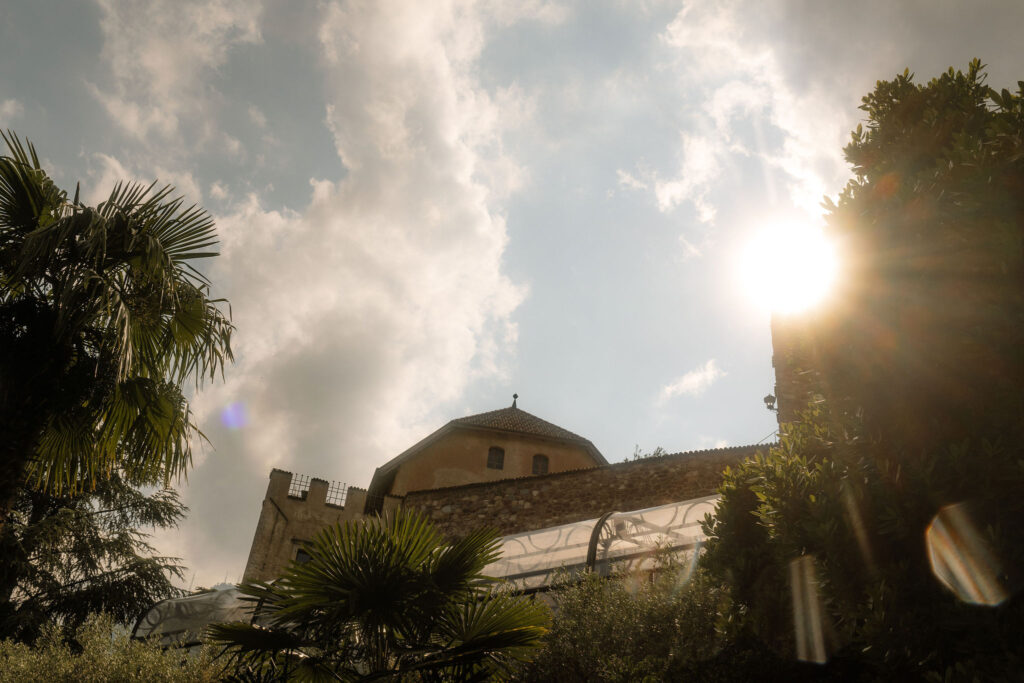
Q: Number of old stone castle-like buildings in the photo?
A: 1